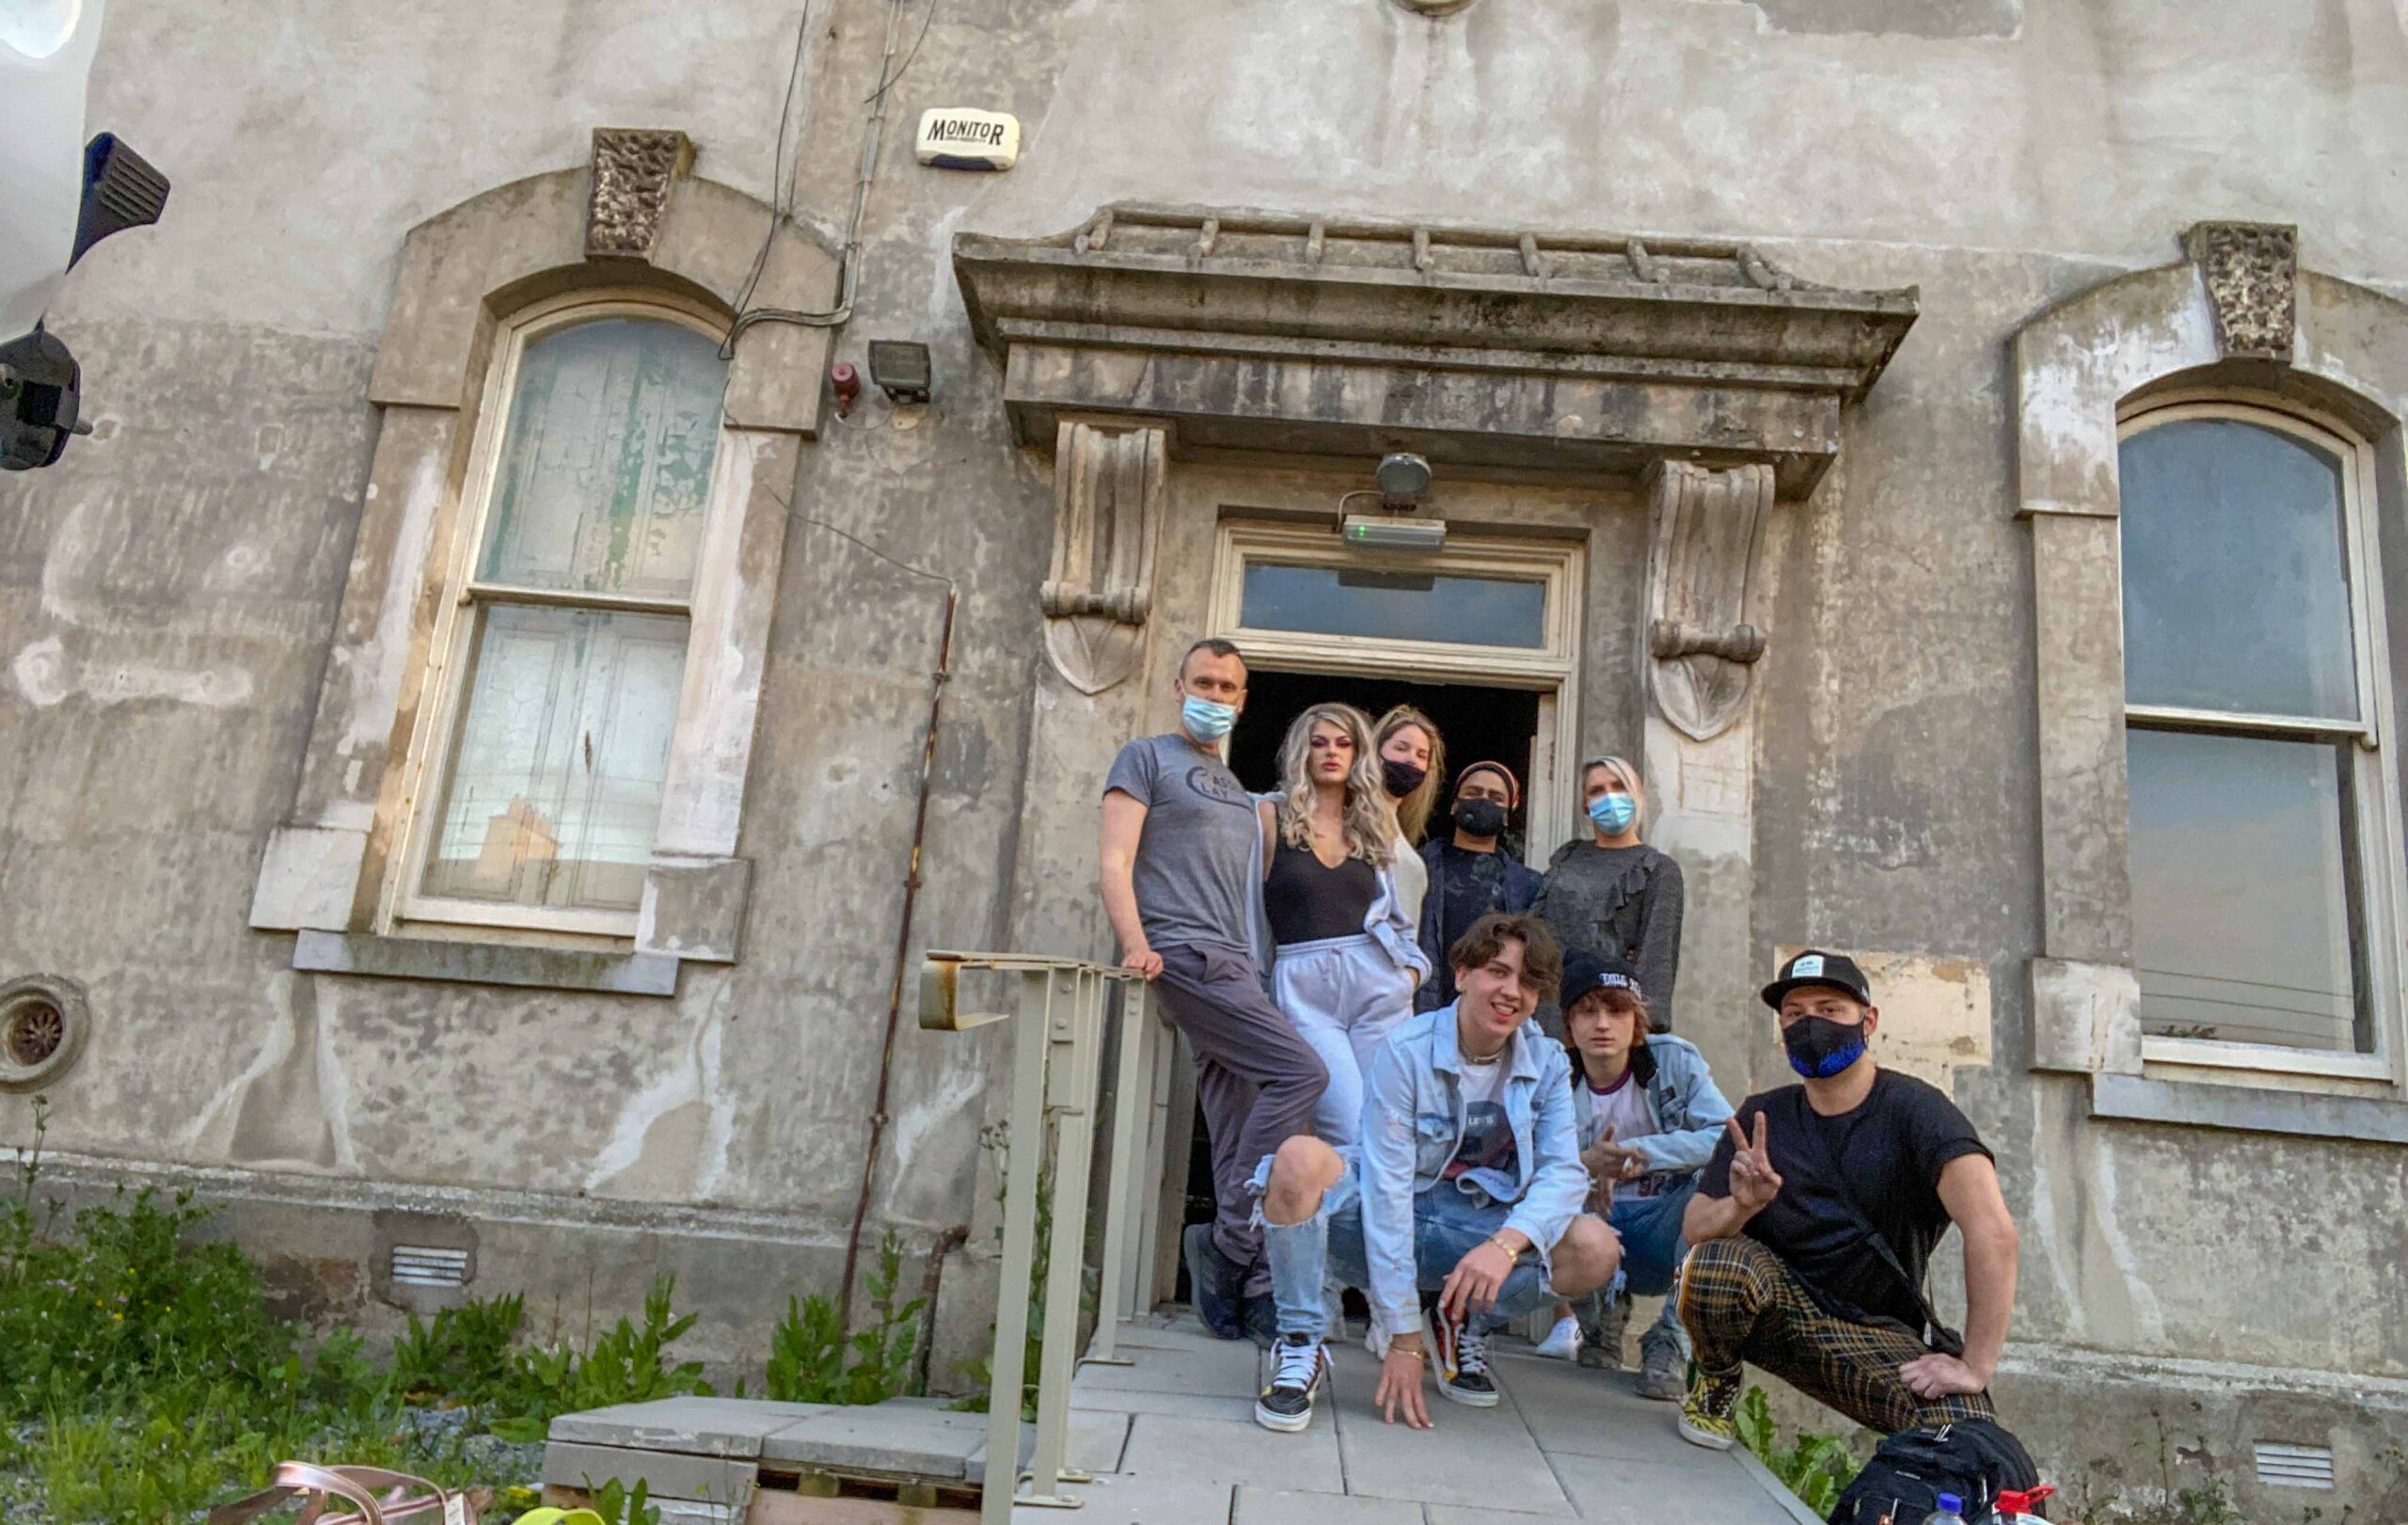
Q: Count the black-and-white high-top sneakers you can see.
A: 2